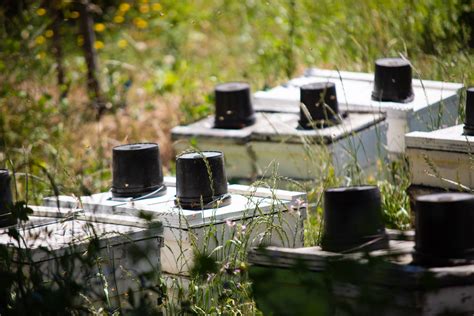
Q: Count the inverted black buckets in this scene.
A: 9